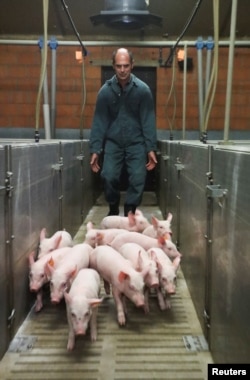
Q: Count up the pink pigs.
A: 11